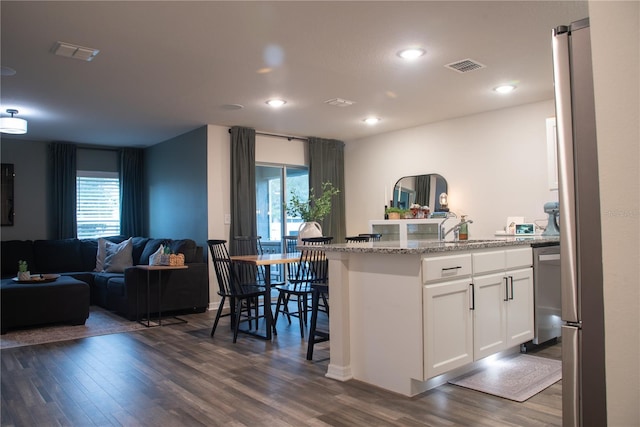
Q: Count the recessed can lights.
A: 4